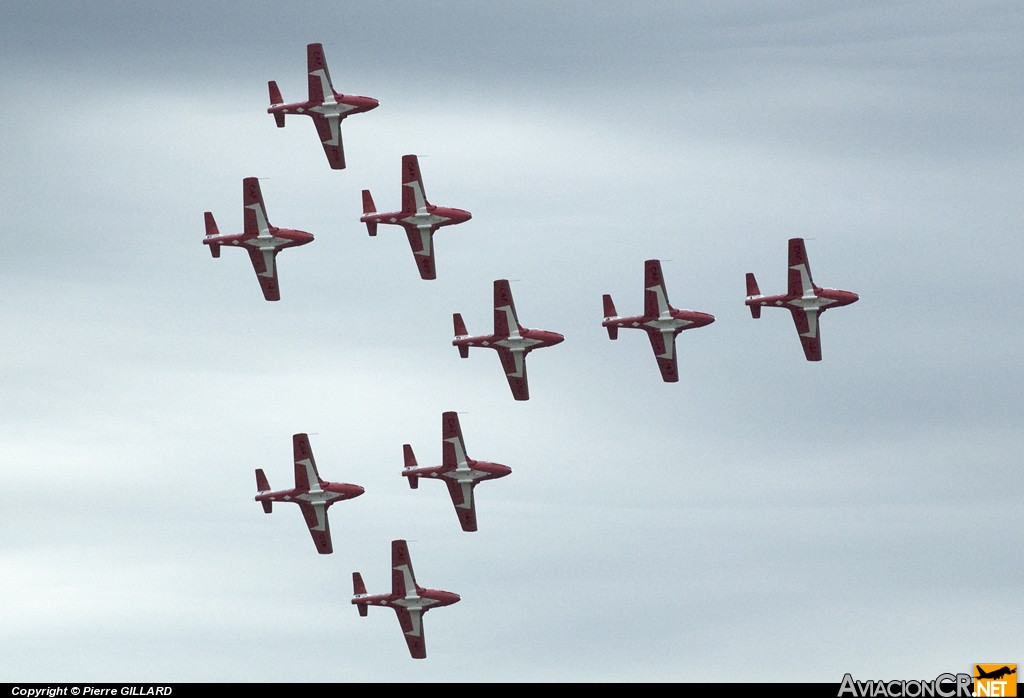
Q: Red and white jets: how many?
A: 9